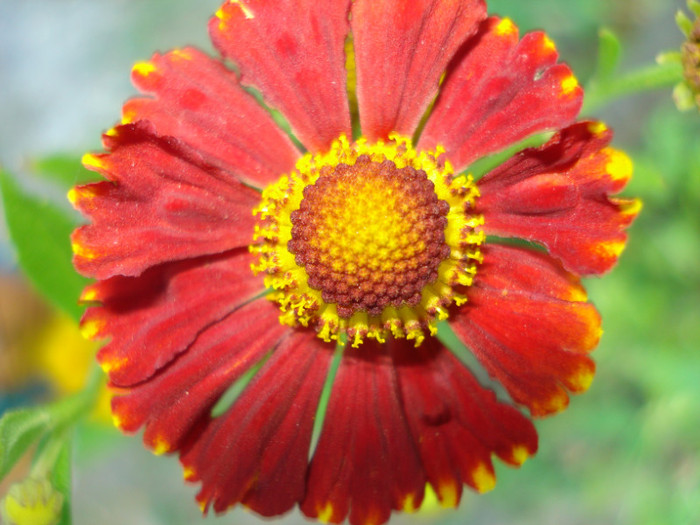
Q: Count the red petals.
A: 12